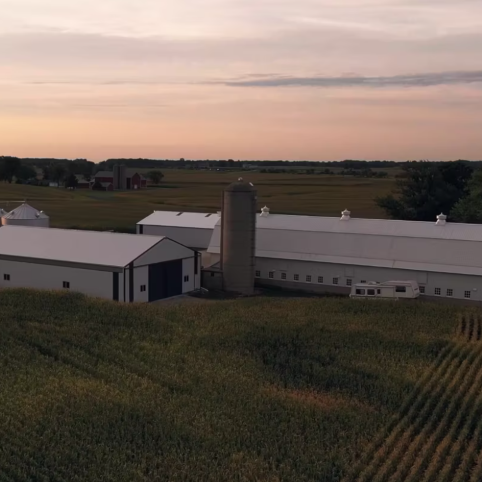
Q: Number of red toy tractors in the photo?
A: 0